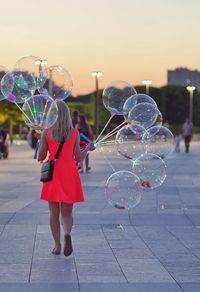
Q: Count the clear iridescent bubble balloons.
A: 13